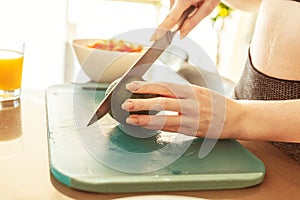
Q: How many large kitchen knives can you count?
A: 1